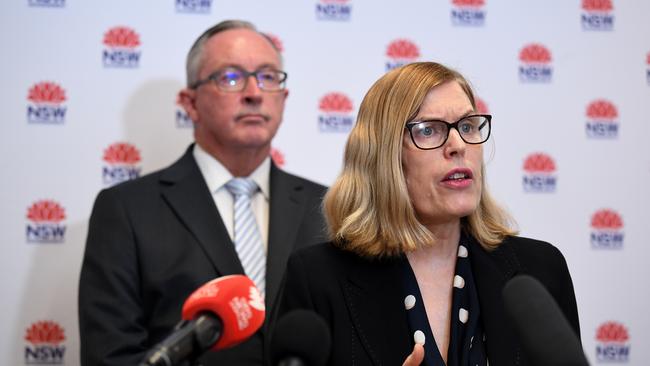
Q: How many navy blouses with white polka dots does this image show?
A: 1